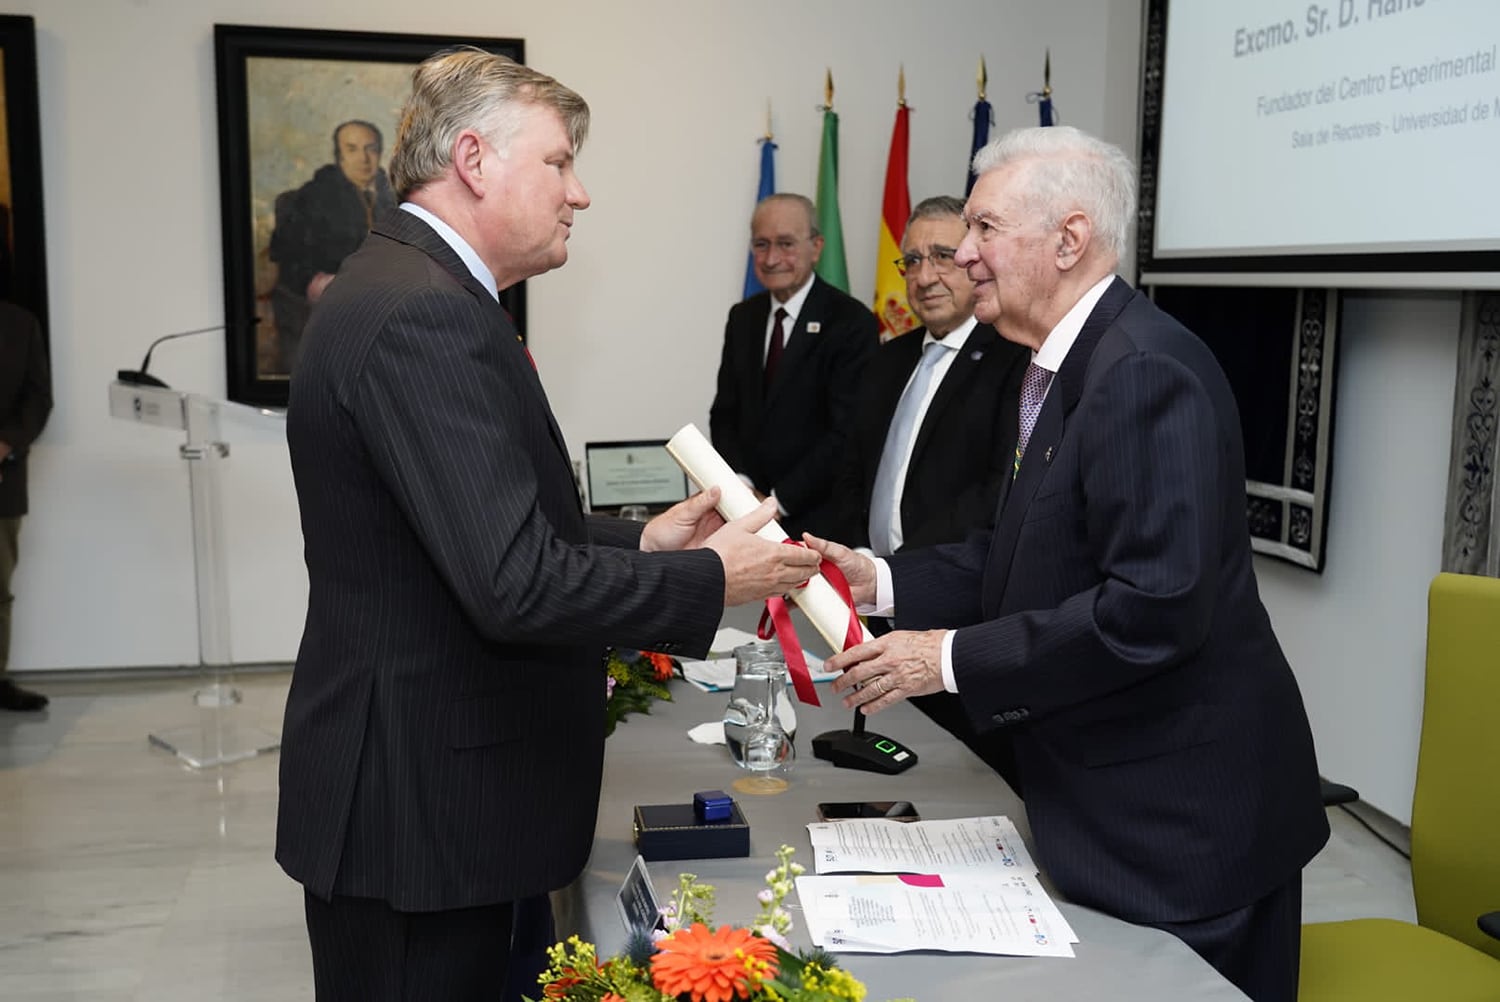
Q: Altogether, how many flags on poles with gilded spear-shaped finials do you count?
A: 5